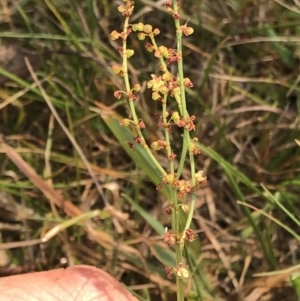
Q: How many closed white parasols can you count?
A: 0